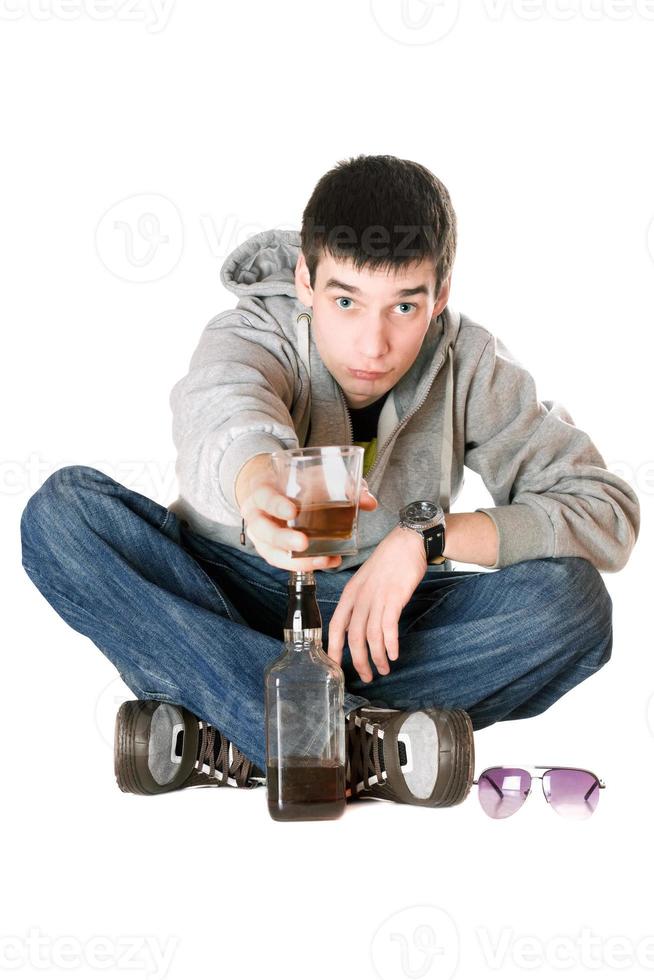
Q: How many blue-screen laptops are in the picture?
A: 0